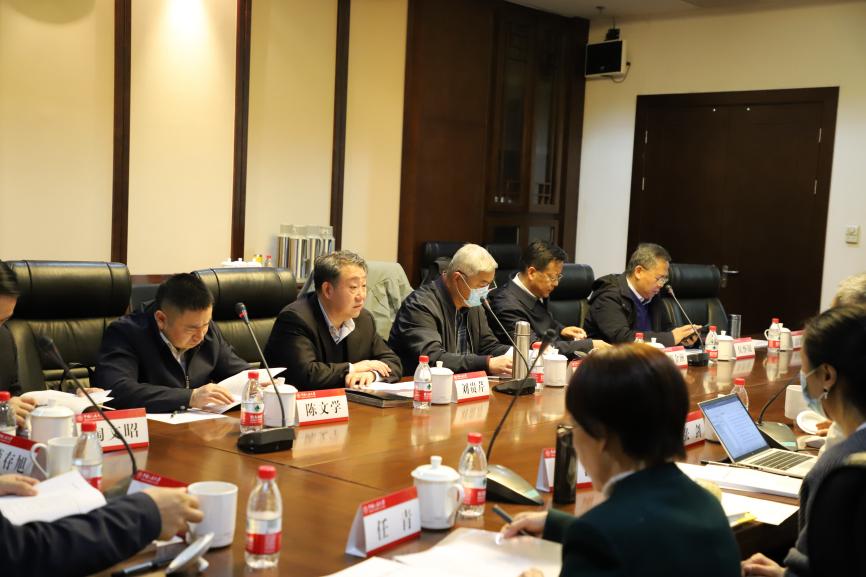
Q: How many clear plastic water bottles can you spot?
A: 11